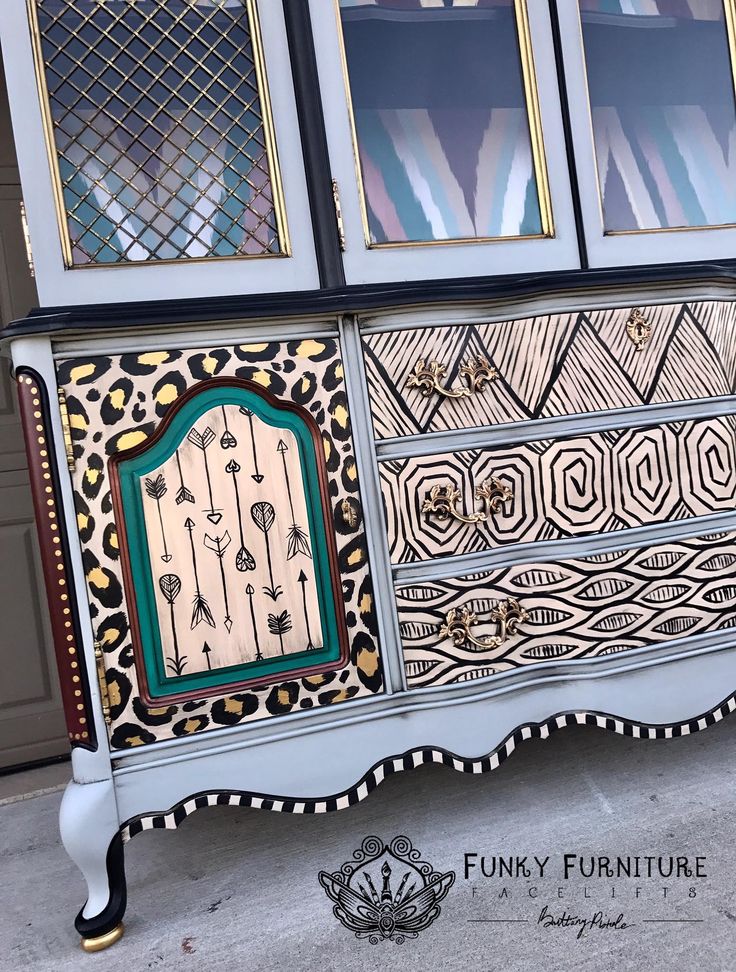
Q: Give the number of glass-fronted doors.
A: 3